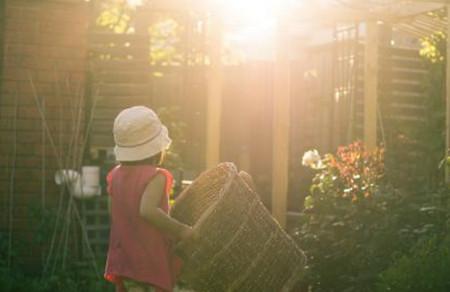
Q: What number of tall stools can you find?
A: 0